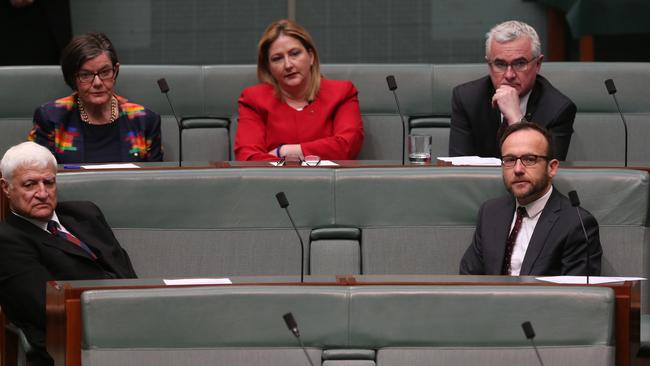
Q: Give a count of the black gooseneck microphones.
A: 7